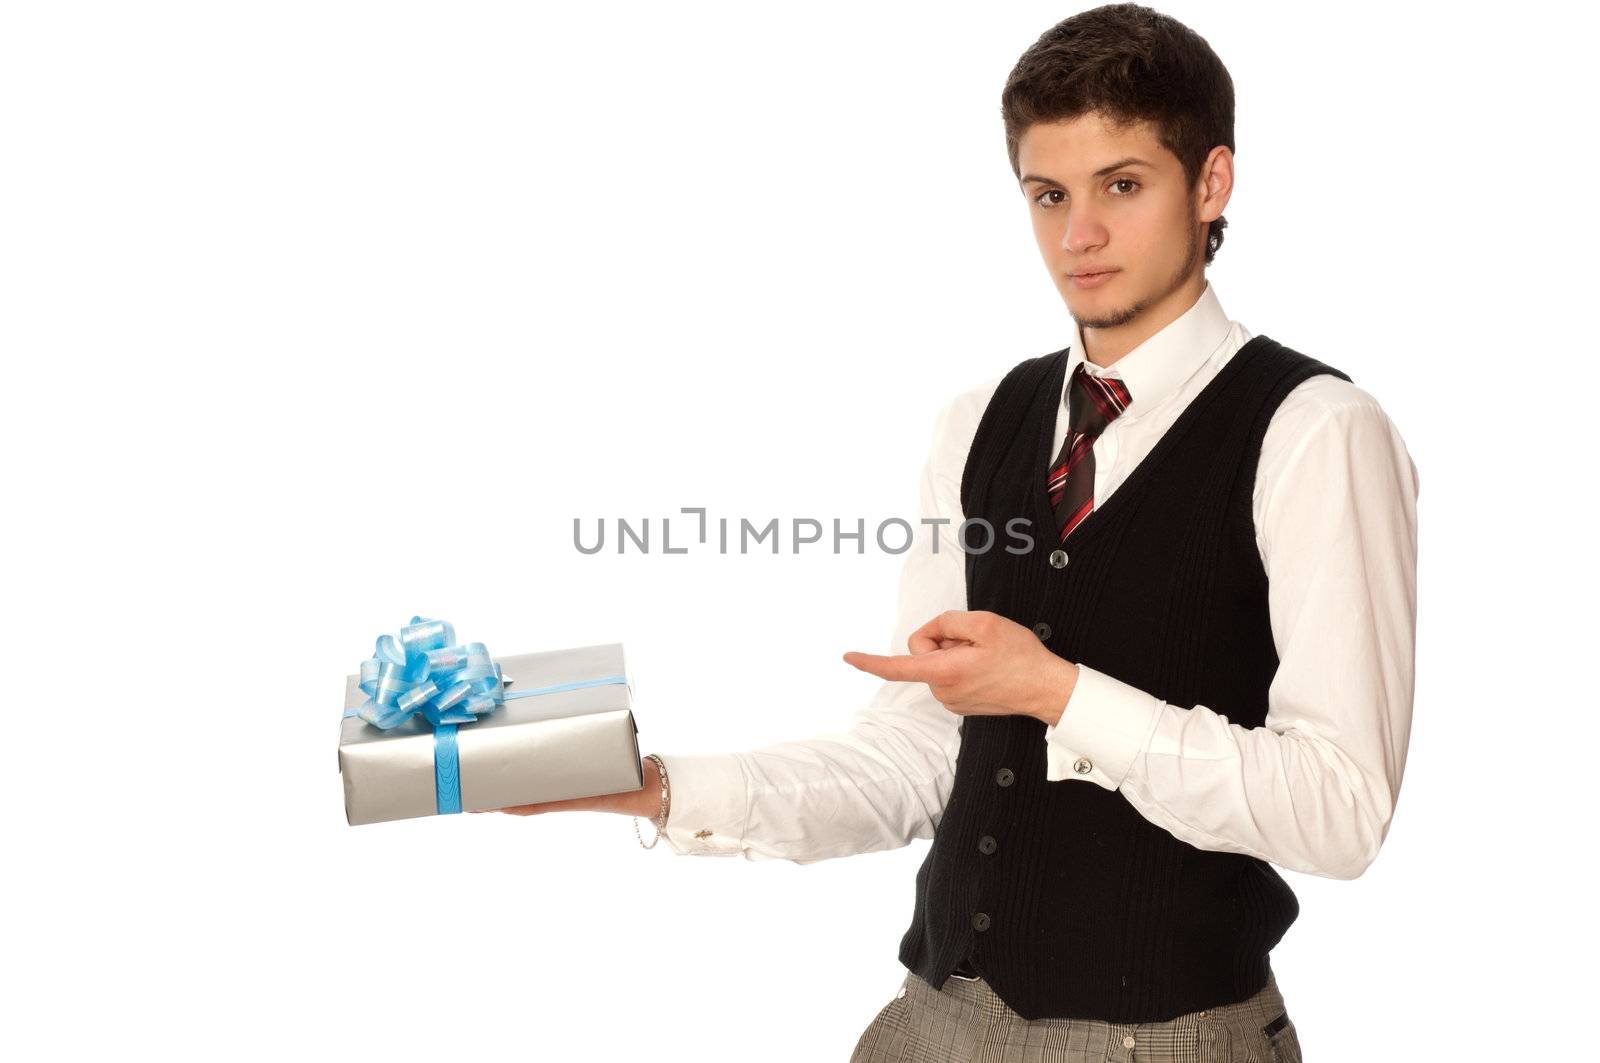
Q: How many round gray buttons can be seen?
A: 5